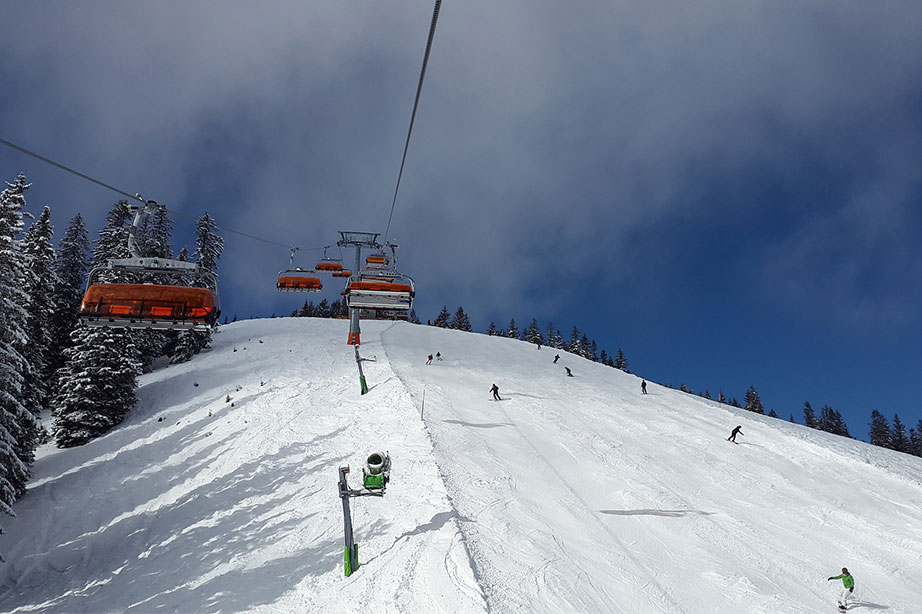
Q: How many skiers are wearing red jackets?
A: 2